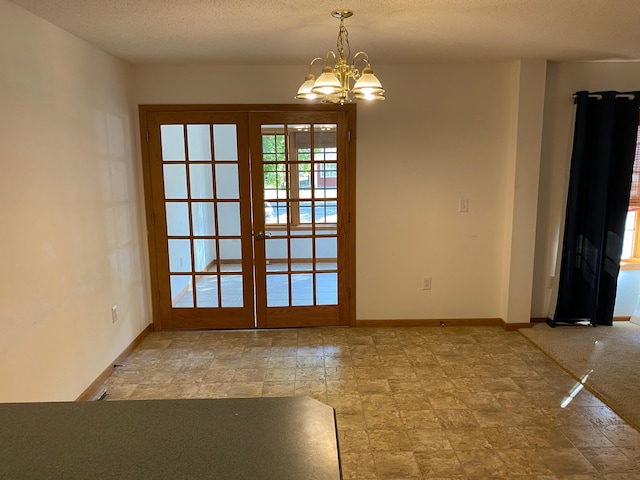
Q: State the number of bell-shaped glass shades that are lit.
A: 4